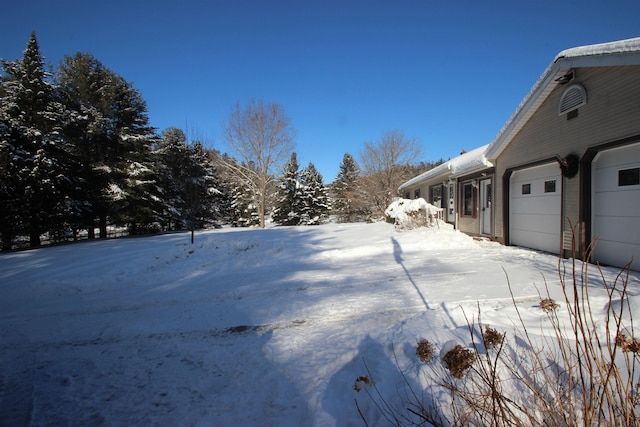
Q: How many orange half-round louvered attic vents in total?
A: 0